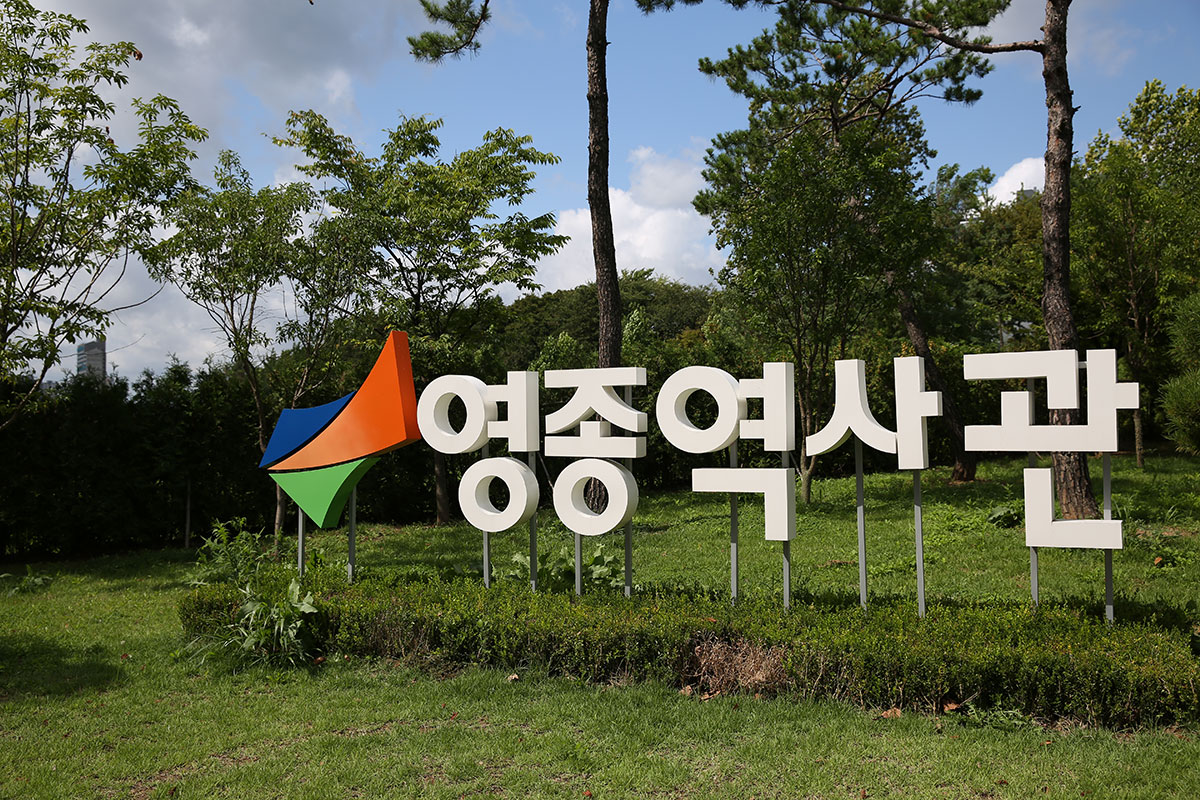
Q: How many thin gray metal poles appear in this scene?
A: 12